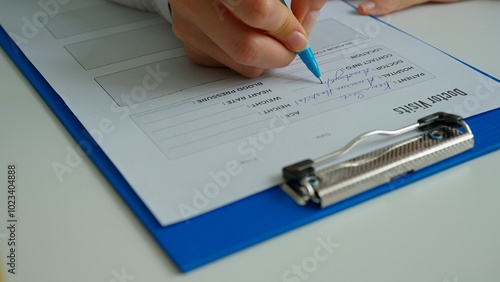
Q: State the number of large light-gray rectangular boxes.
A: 3